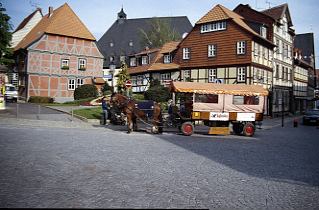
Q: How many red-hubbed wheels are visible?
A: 2